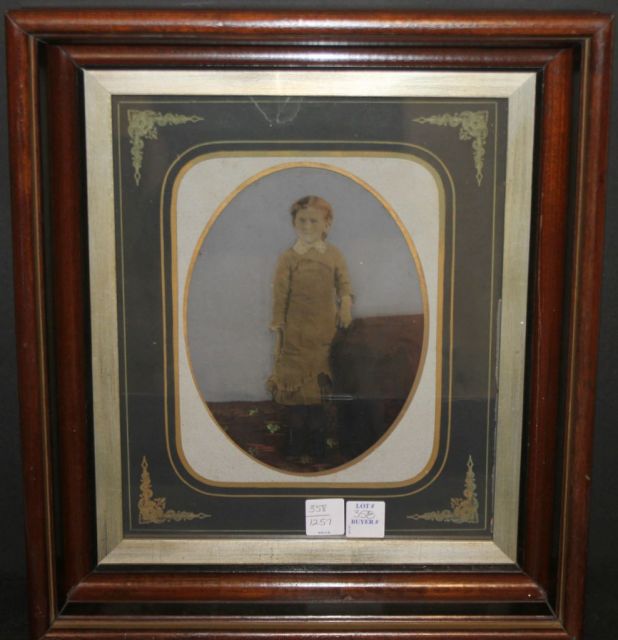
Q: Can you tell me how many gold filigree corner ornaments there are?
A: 4